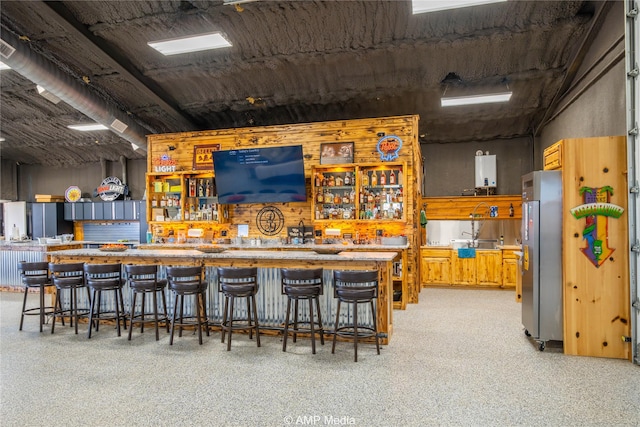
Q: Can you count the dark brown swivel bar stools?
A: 8